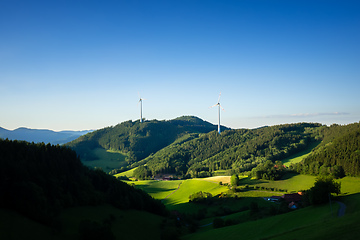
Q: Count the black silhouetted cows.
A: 0